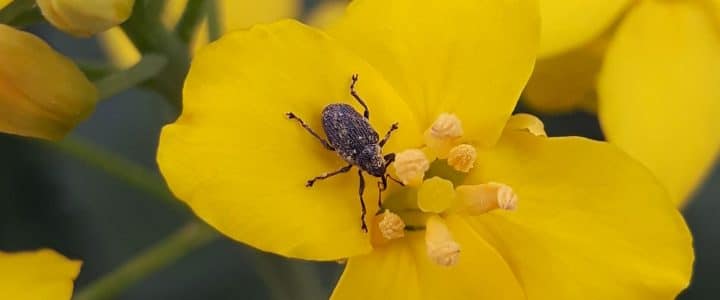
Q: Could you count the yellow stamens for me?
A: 6